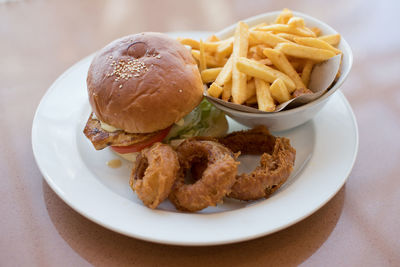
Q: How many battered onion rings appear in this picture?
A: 3